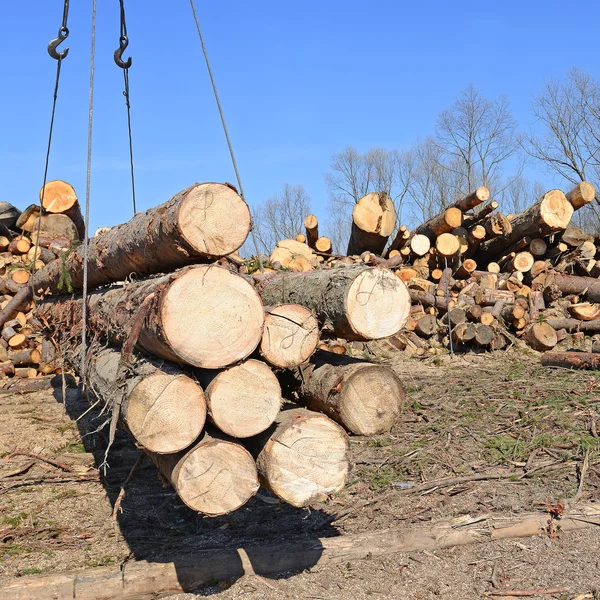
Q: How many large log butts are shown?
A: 9